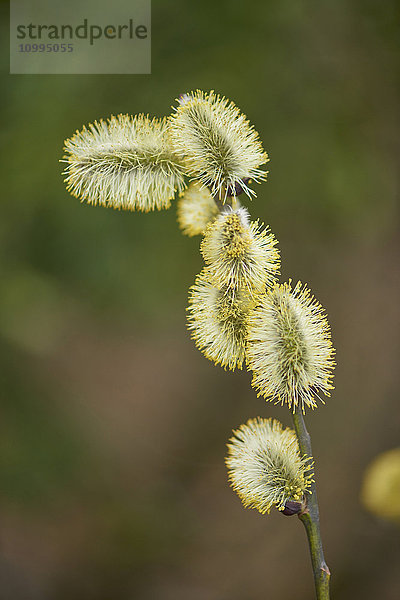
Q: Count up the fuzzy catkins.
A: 7